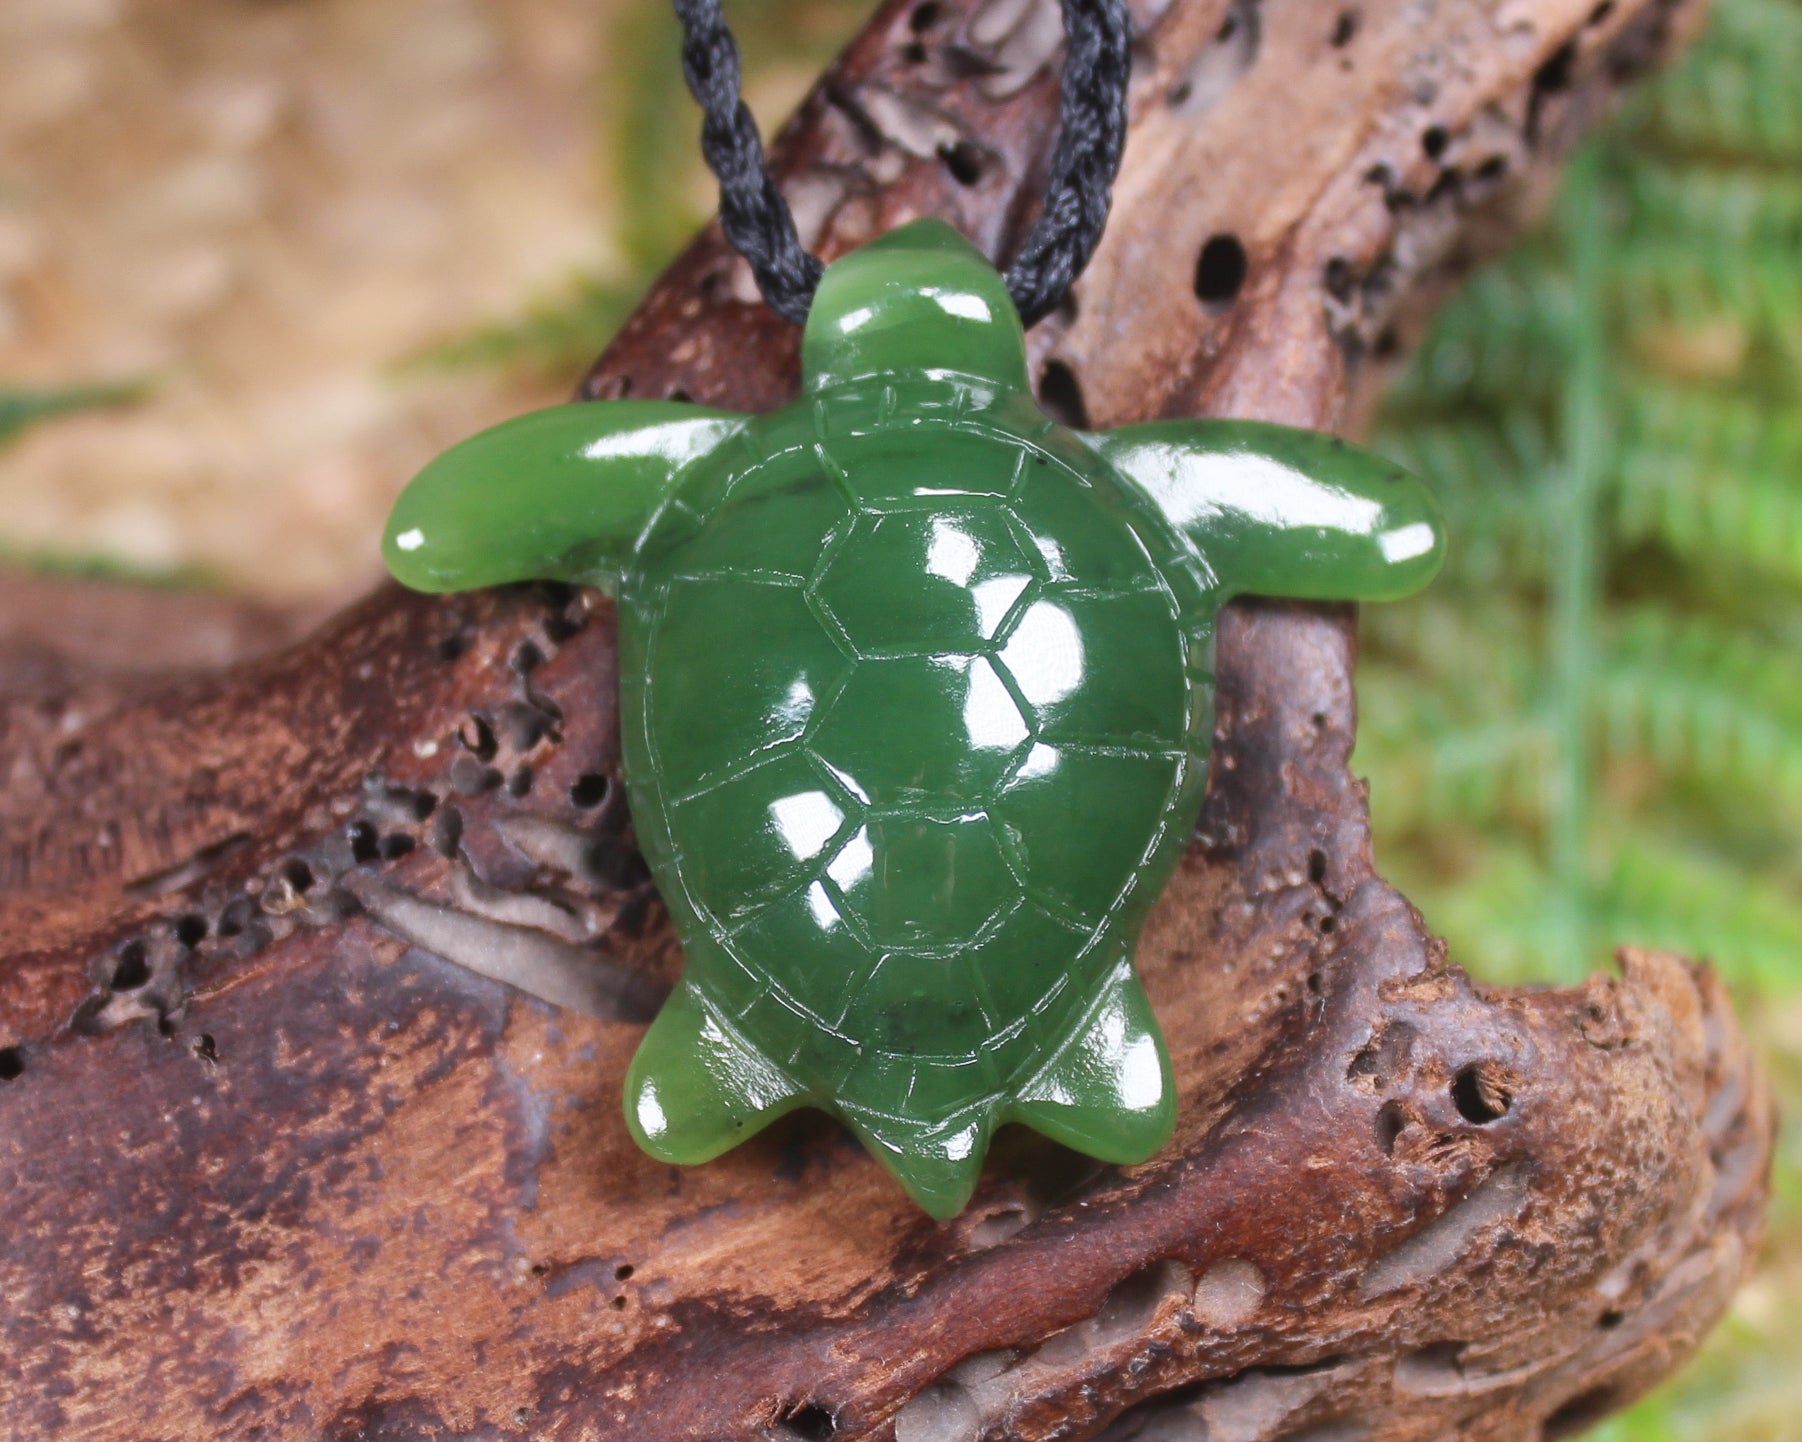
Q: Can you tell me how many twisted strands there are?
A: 2